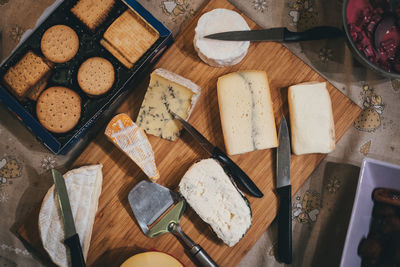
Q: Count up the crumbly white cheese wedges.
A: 1